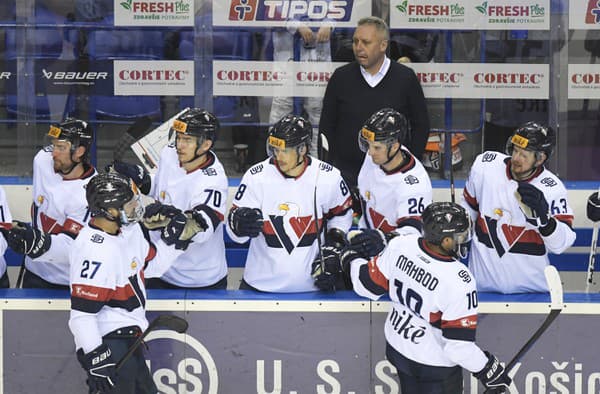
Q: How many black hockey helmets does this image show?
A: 7